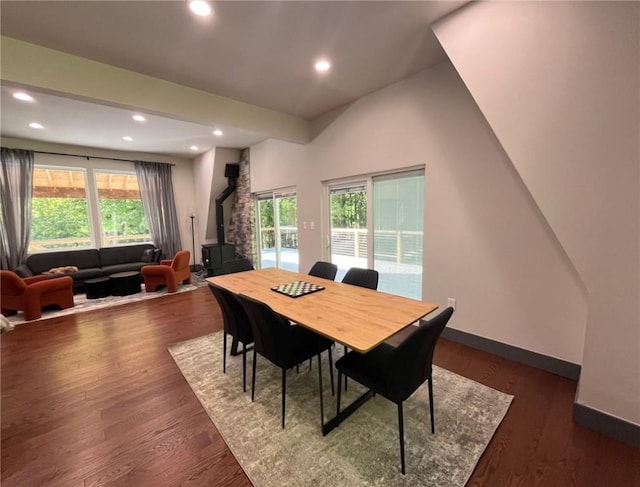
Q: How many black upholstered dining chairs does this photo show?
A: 6